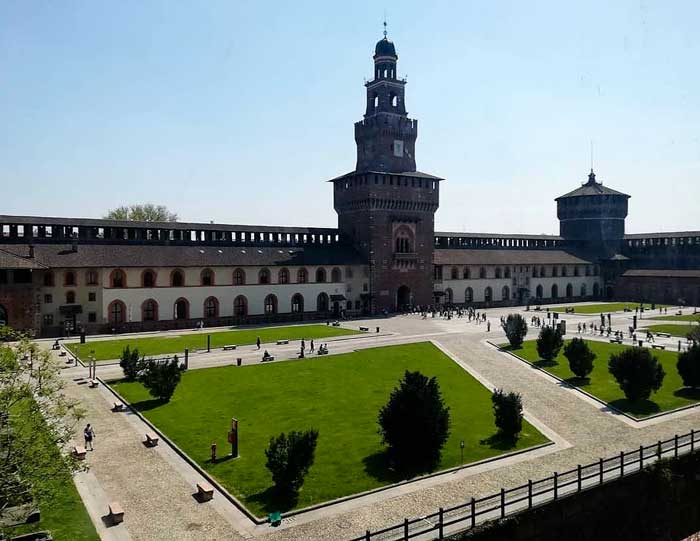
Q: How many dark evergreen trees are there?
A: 10